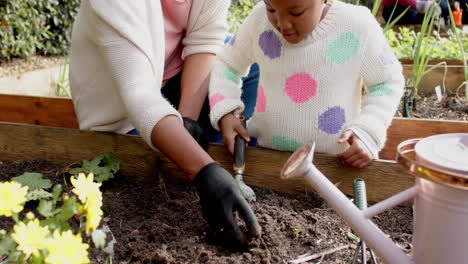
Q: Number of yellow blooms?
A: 5